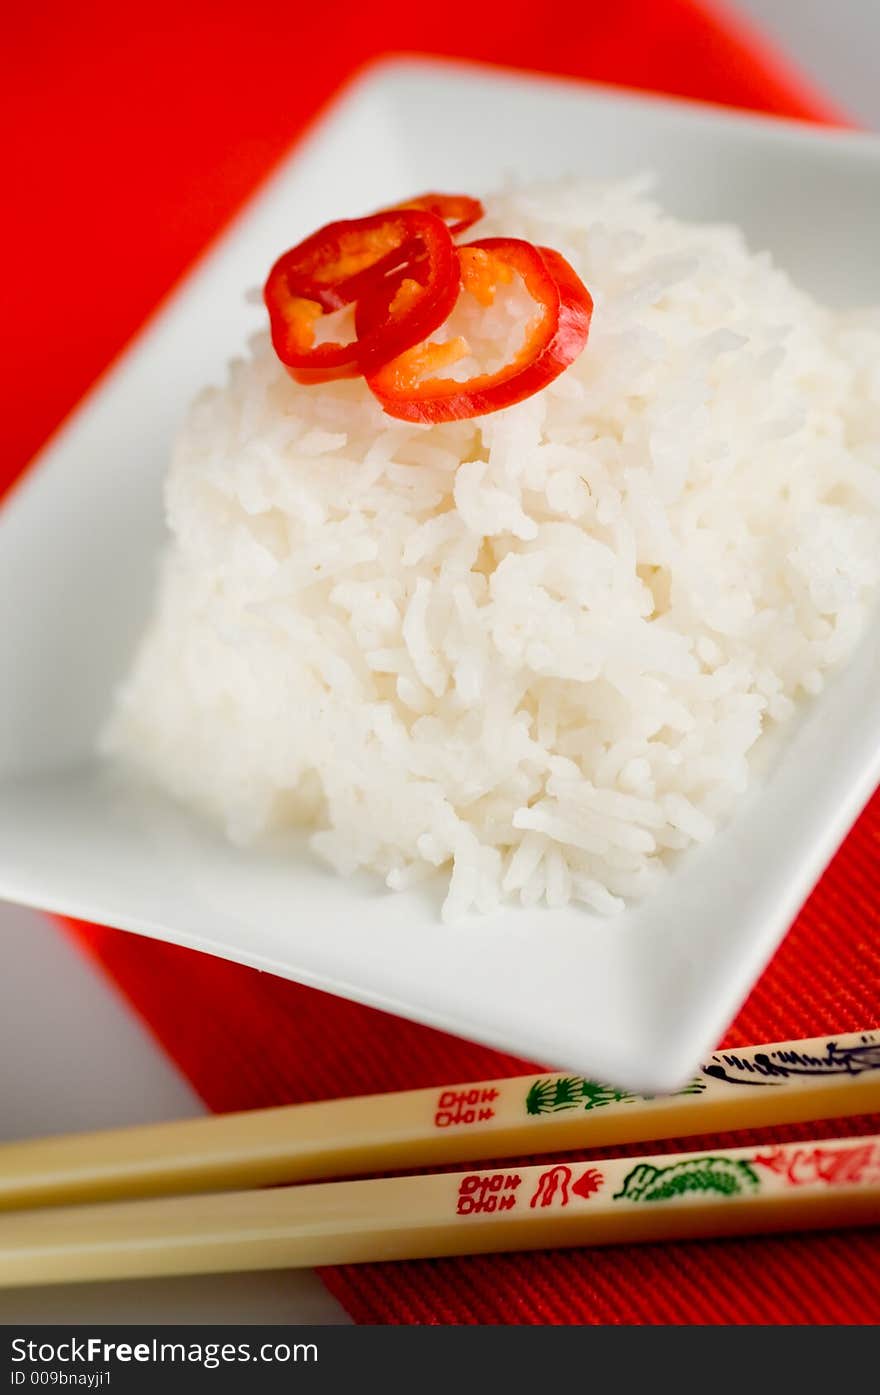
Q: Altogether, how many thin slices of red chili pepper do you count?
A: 3